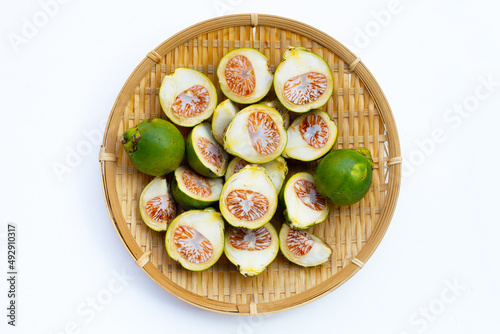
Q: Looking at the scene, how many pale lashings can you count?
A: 8